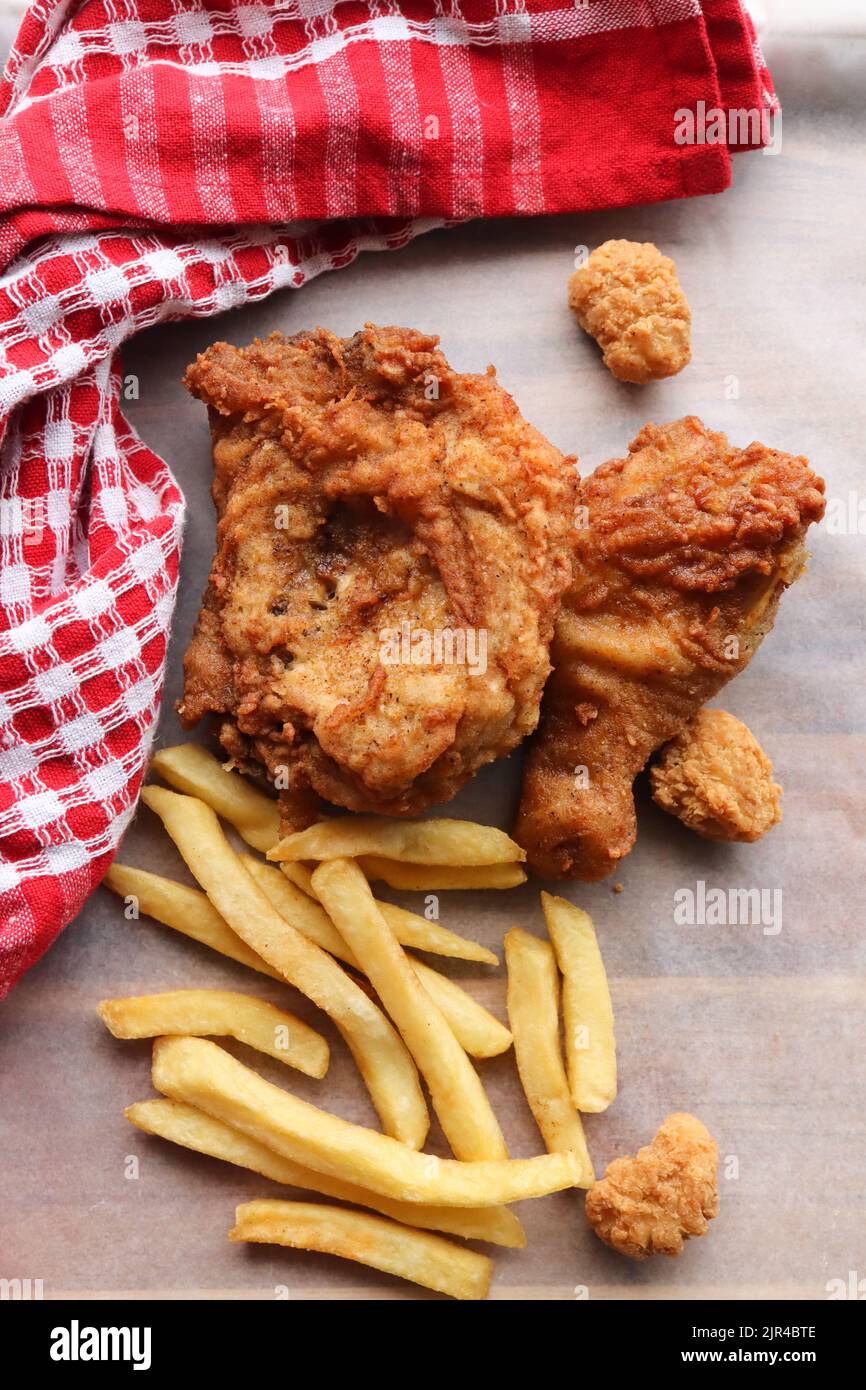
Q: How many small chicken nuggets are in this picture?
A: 3